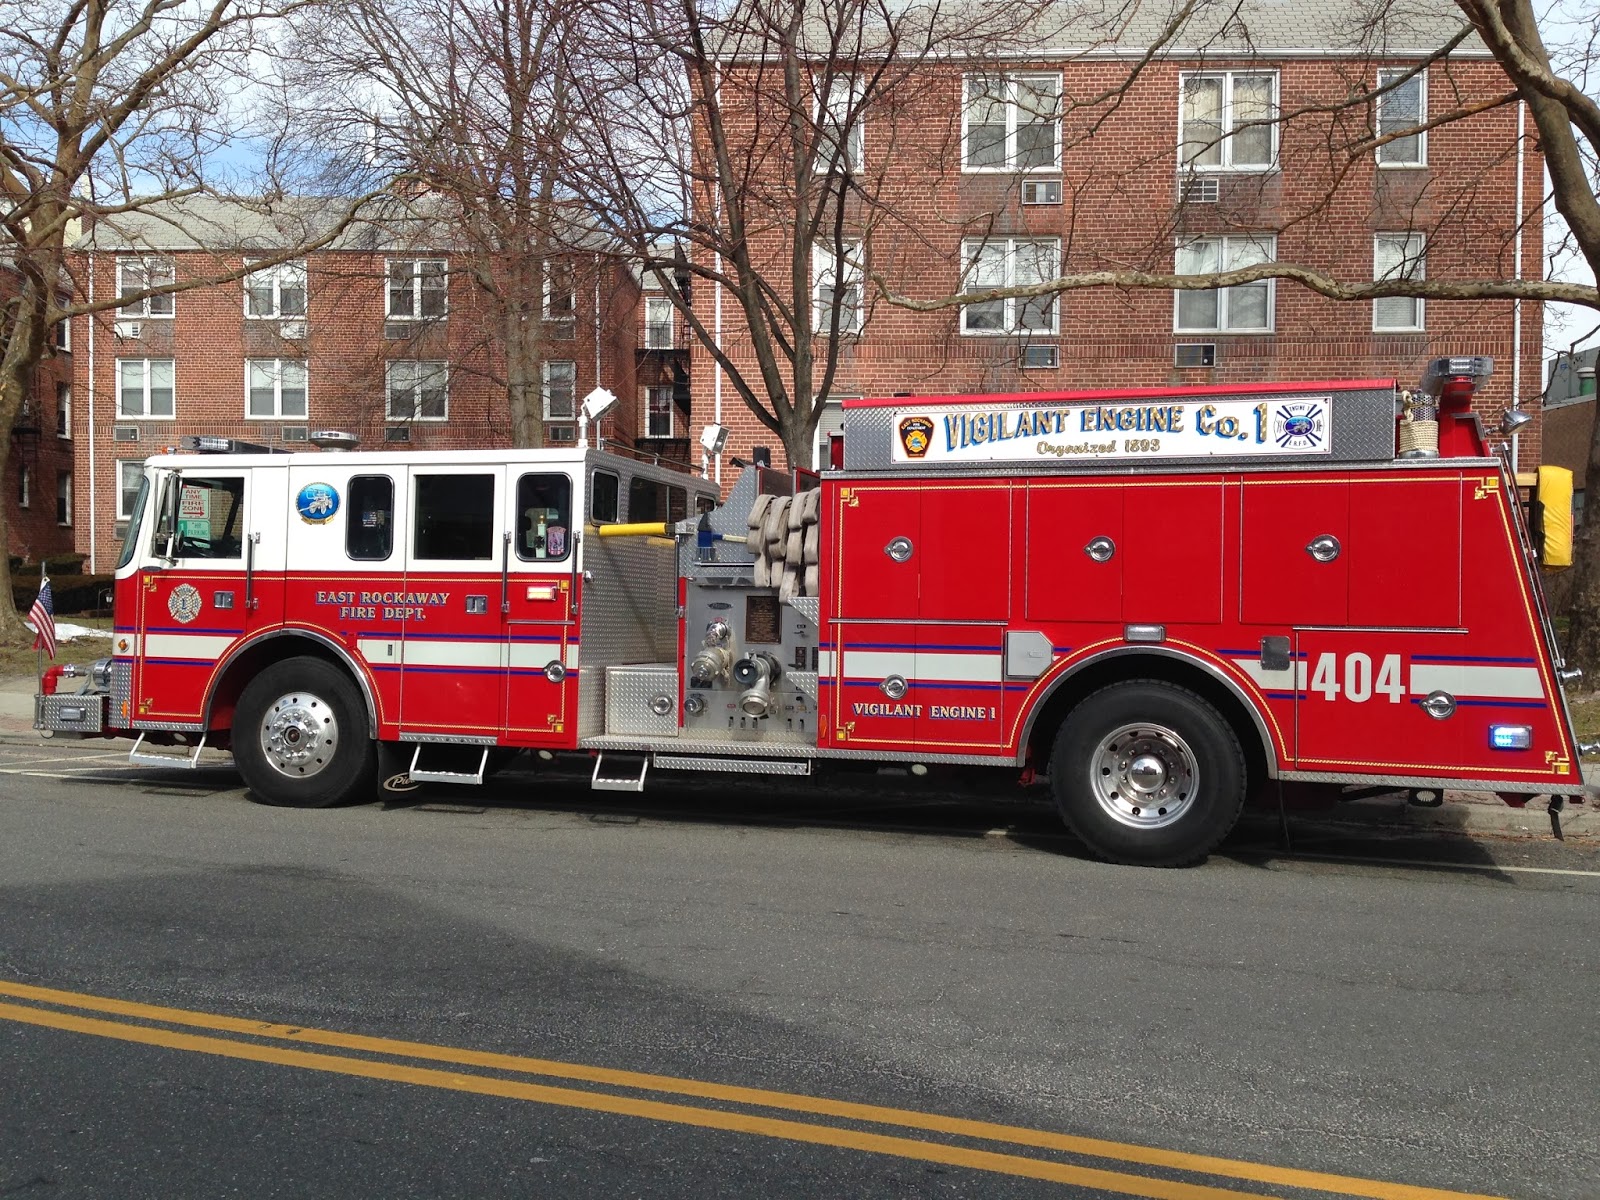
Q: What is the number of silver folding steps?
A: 3